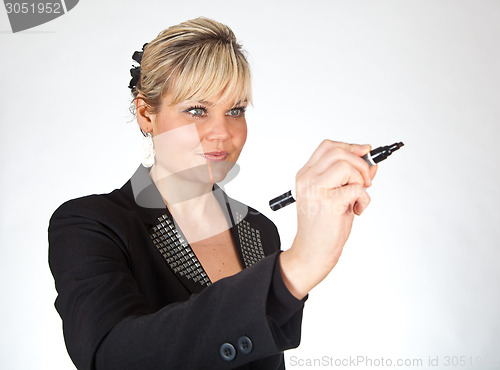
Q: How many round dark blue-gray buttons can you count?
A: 2